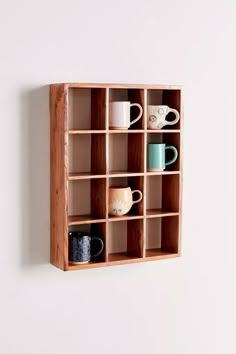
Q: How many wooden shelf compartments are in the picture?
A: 12